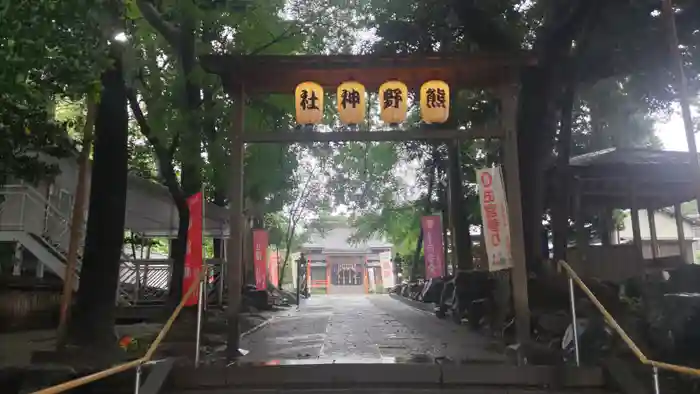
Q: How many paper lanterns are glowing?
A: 4